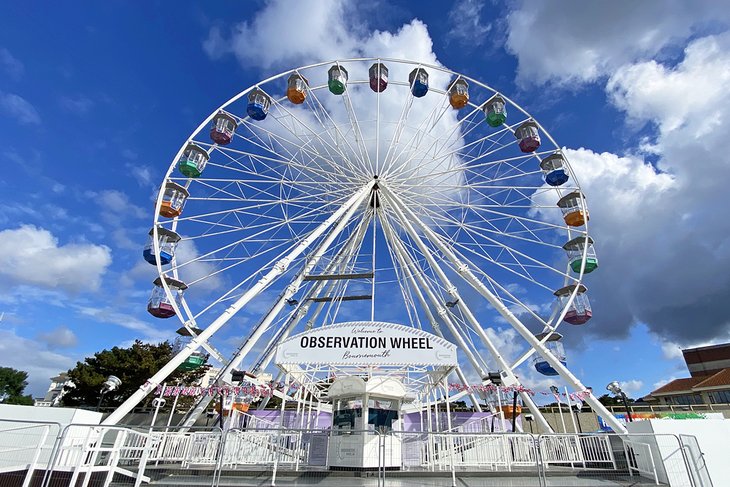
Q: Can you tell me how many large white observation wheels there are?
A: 1